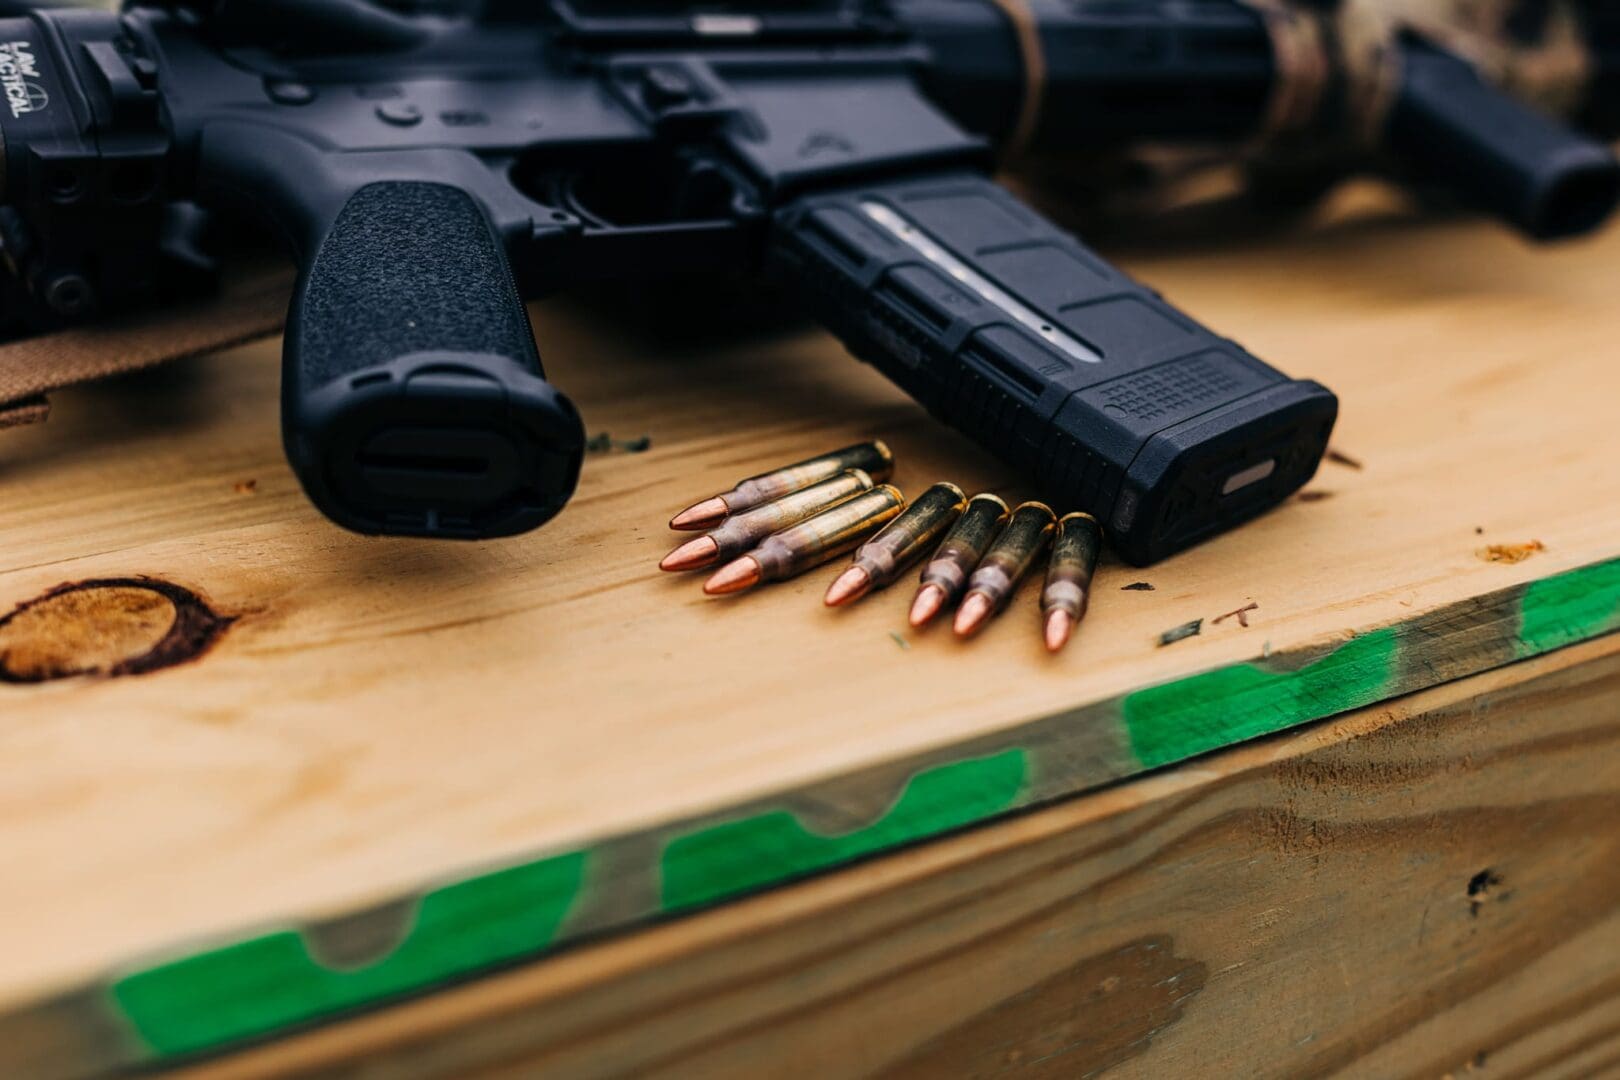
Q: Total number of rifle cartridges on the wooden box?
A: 7